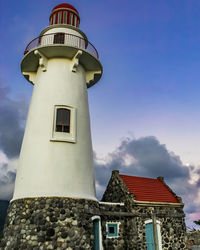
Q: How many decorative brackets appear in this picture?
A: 4